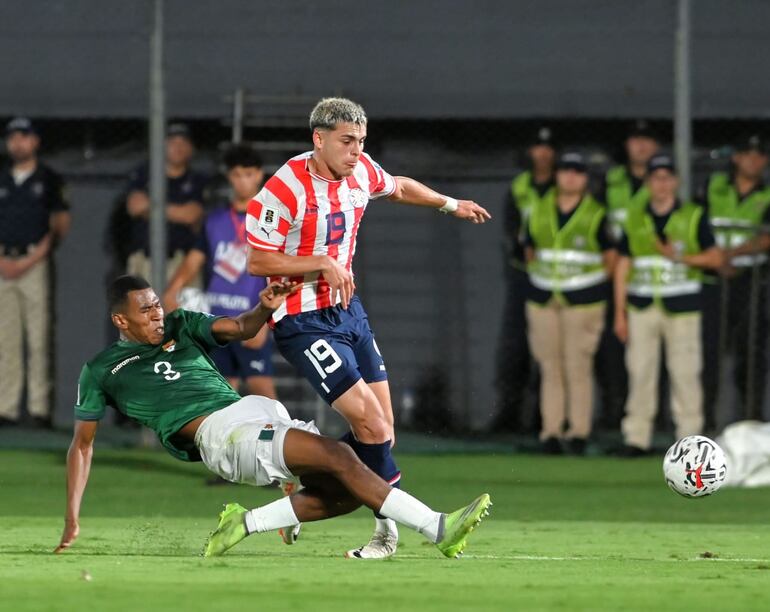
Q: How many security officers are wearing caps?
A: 7